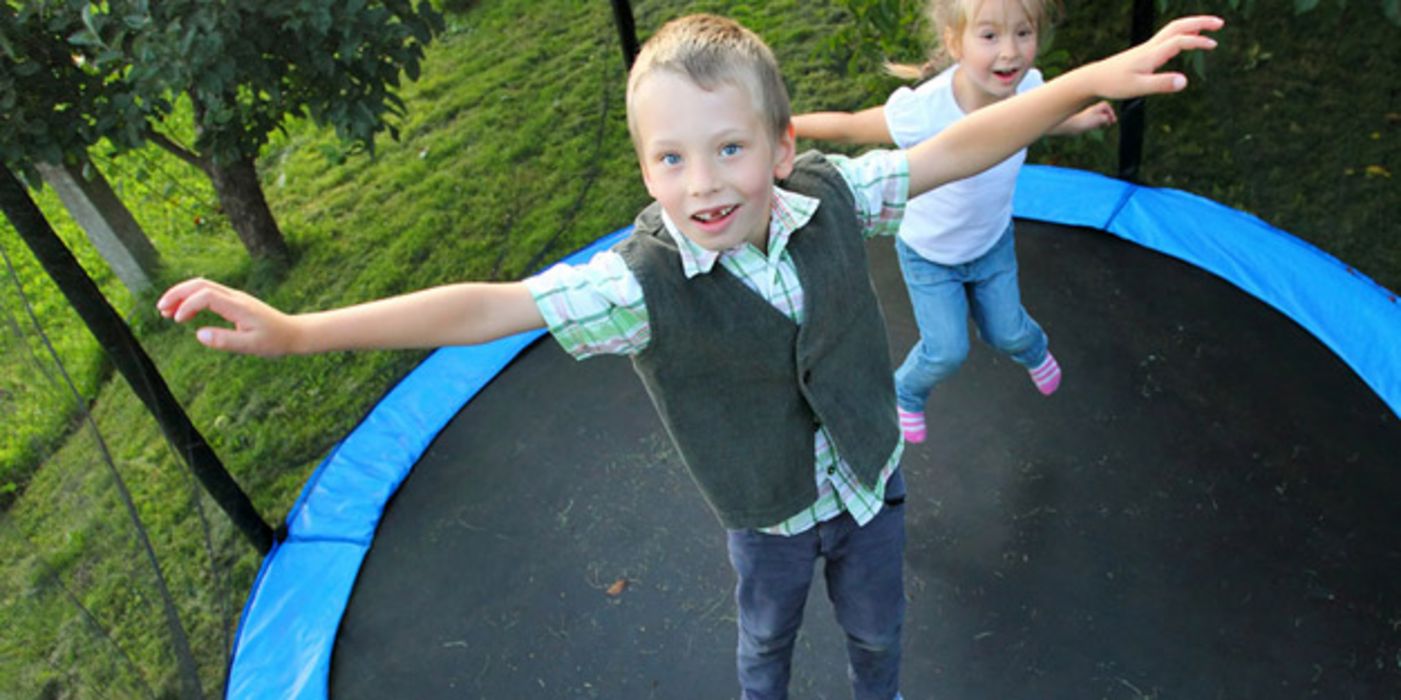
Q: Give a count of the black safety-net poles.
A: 3